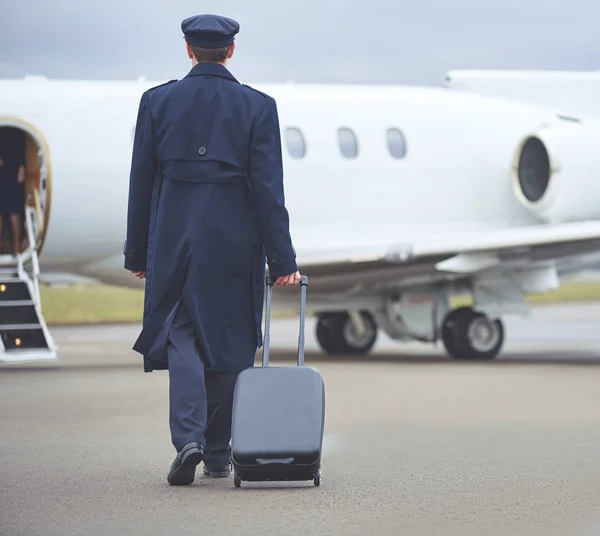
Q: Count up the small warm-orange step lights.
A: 2